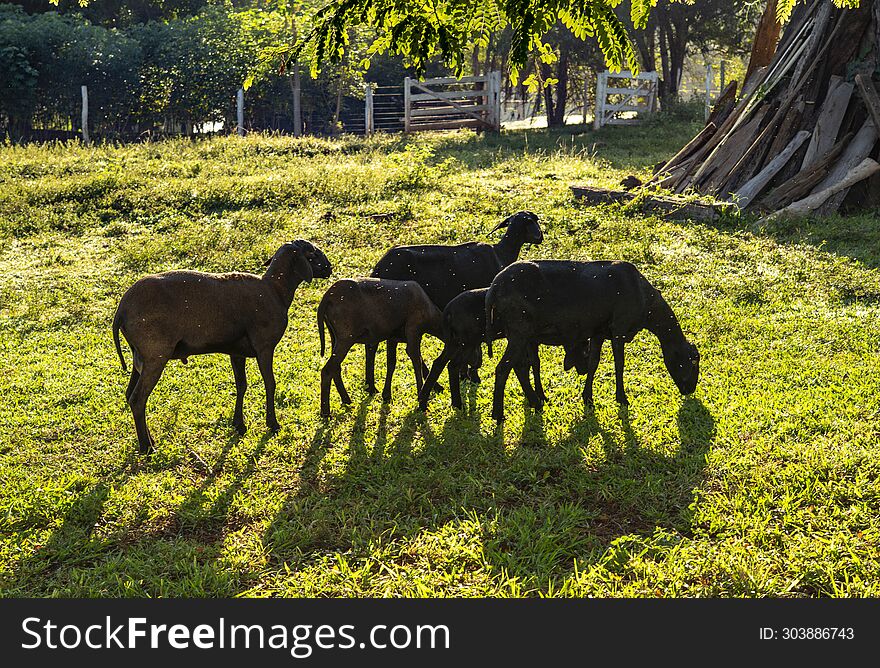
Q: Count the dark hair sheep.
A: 5